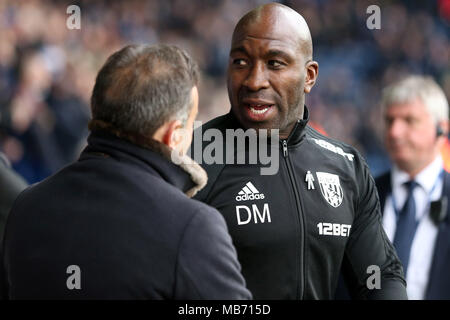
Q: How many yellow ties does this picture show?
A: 0